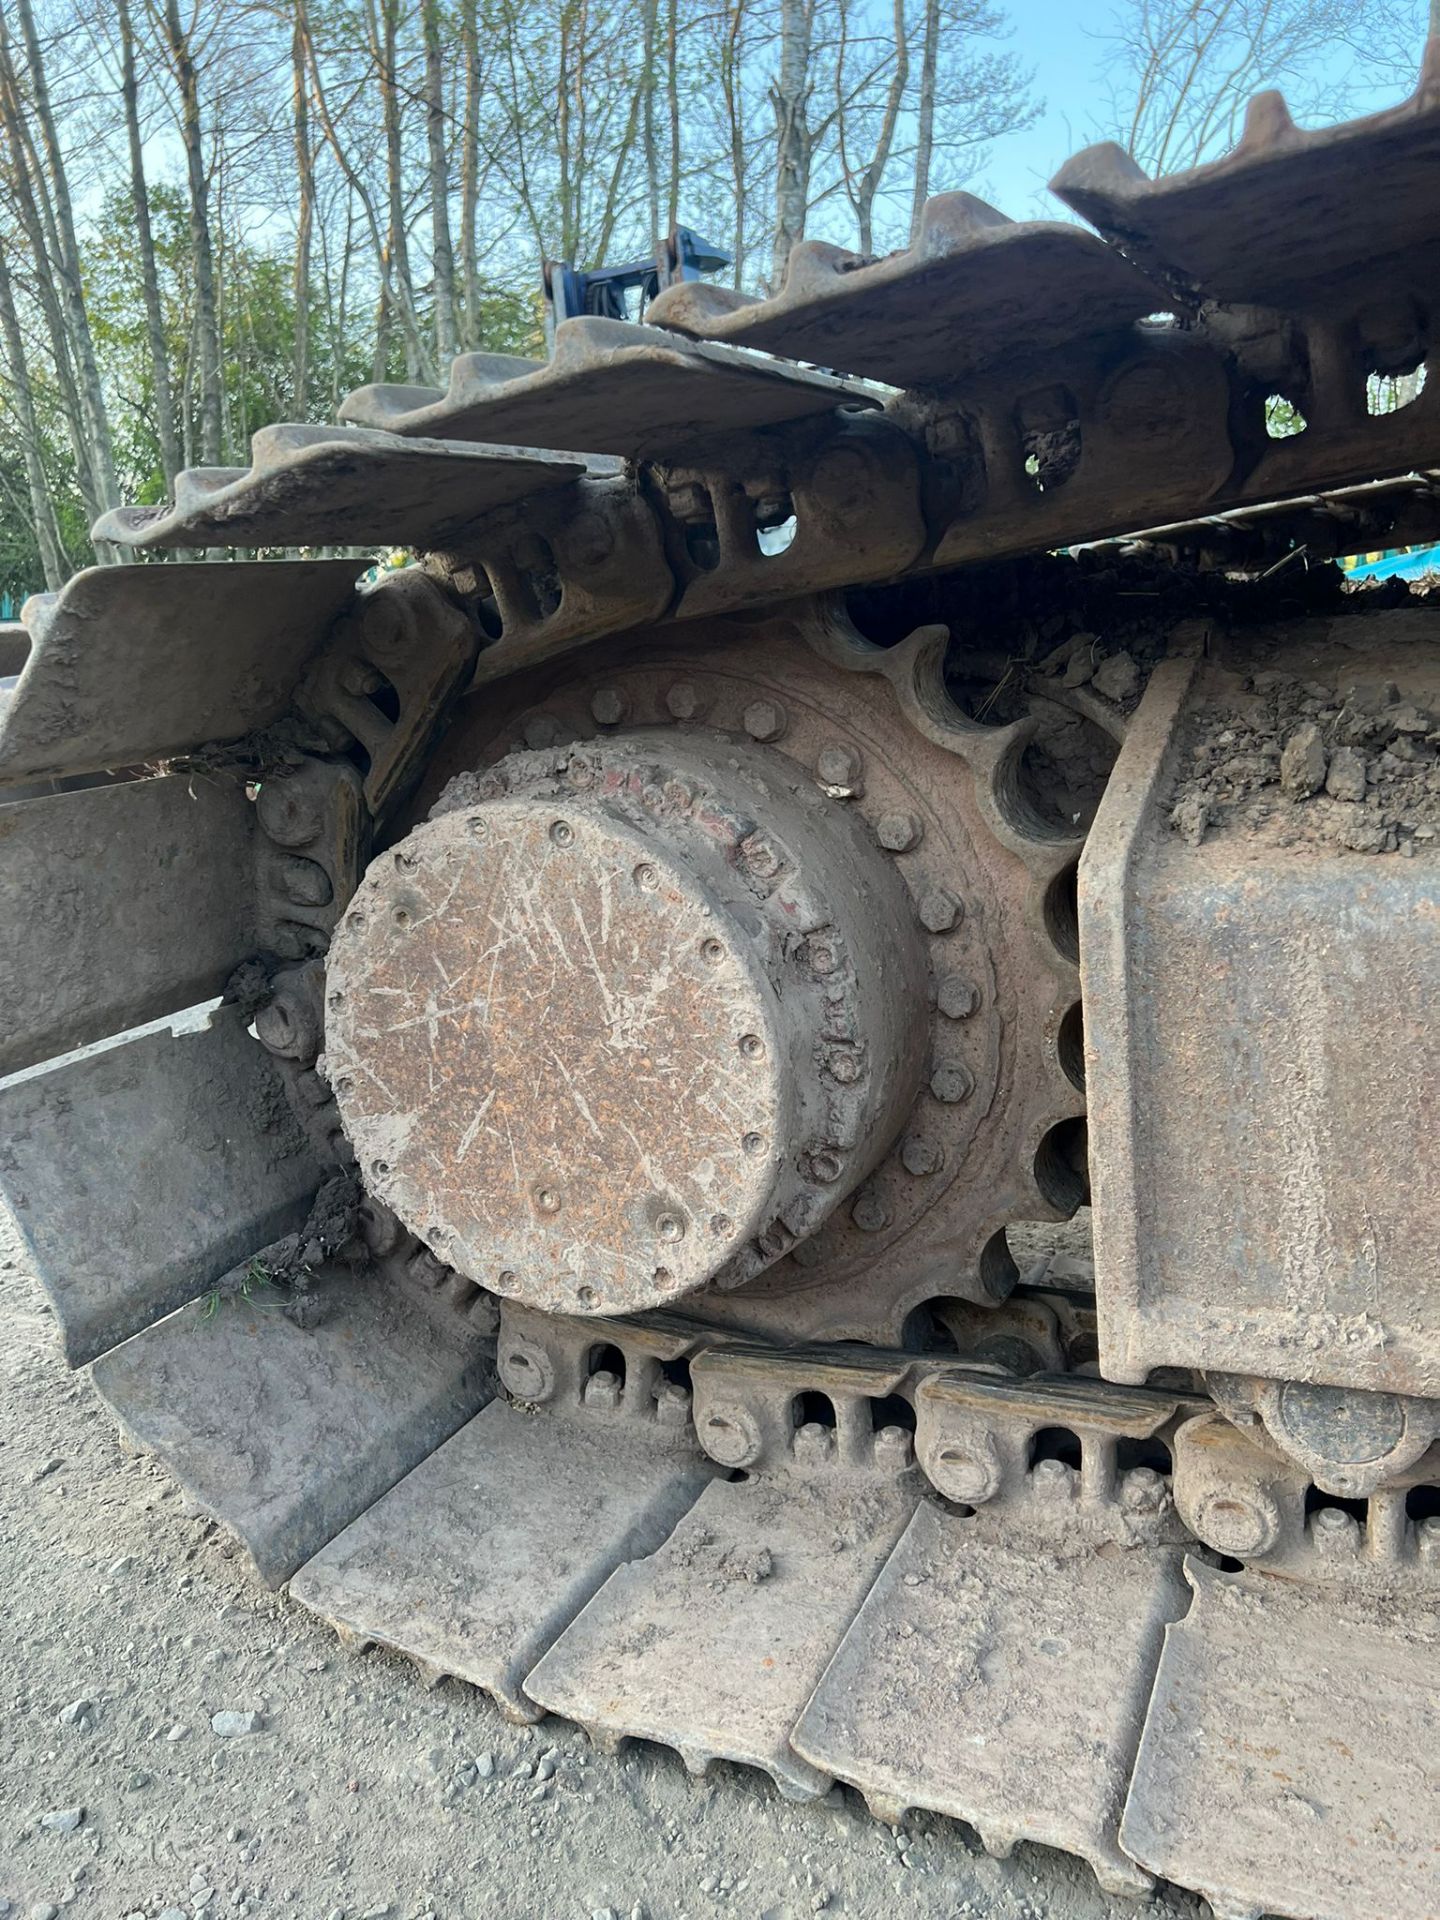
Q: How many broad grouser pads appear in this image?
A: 12